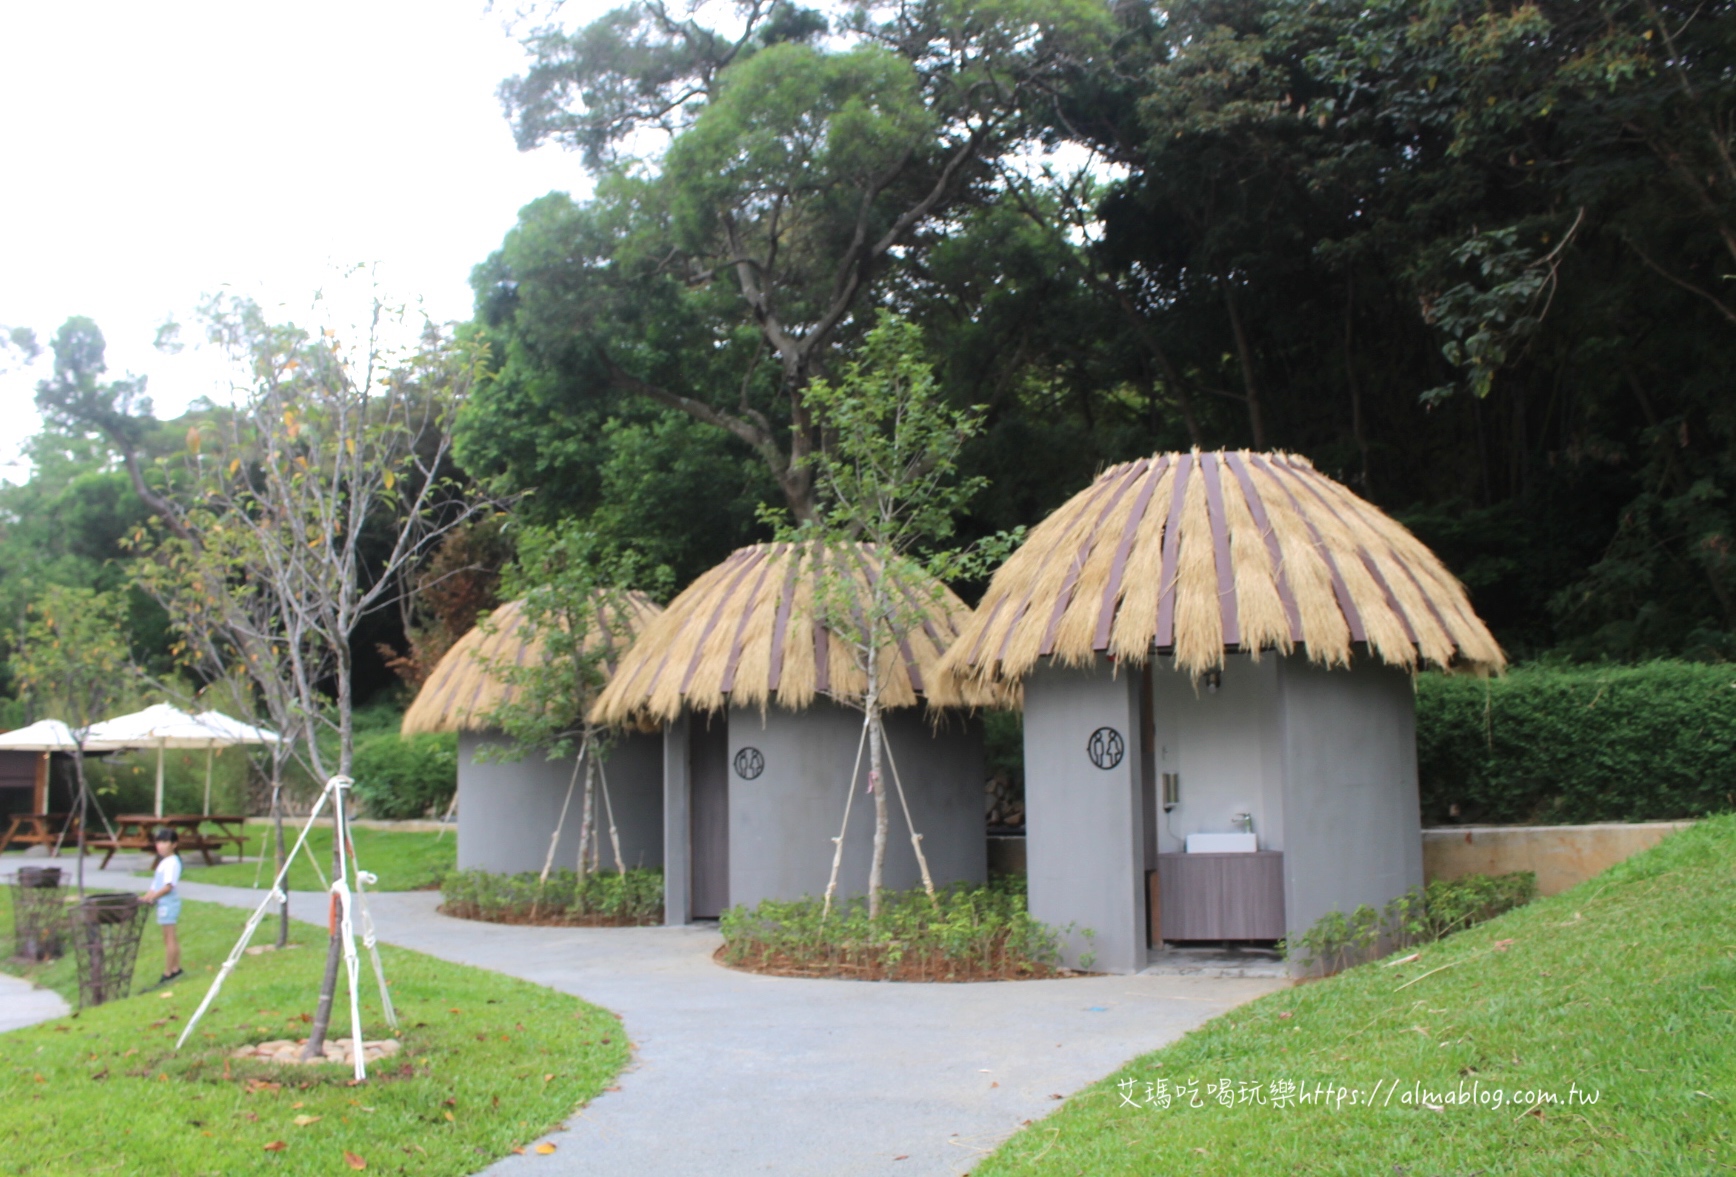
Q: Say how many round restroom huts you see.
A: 3